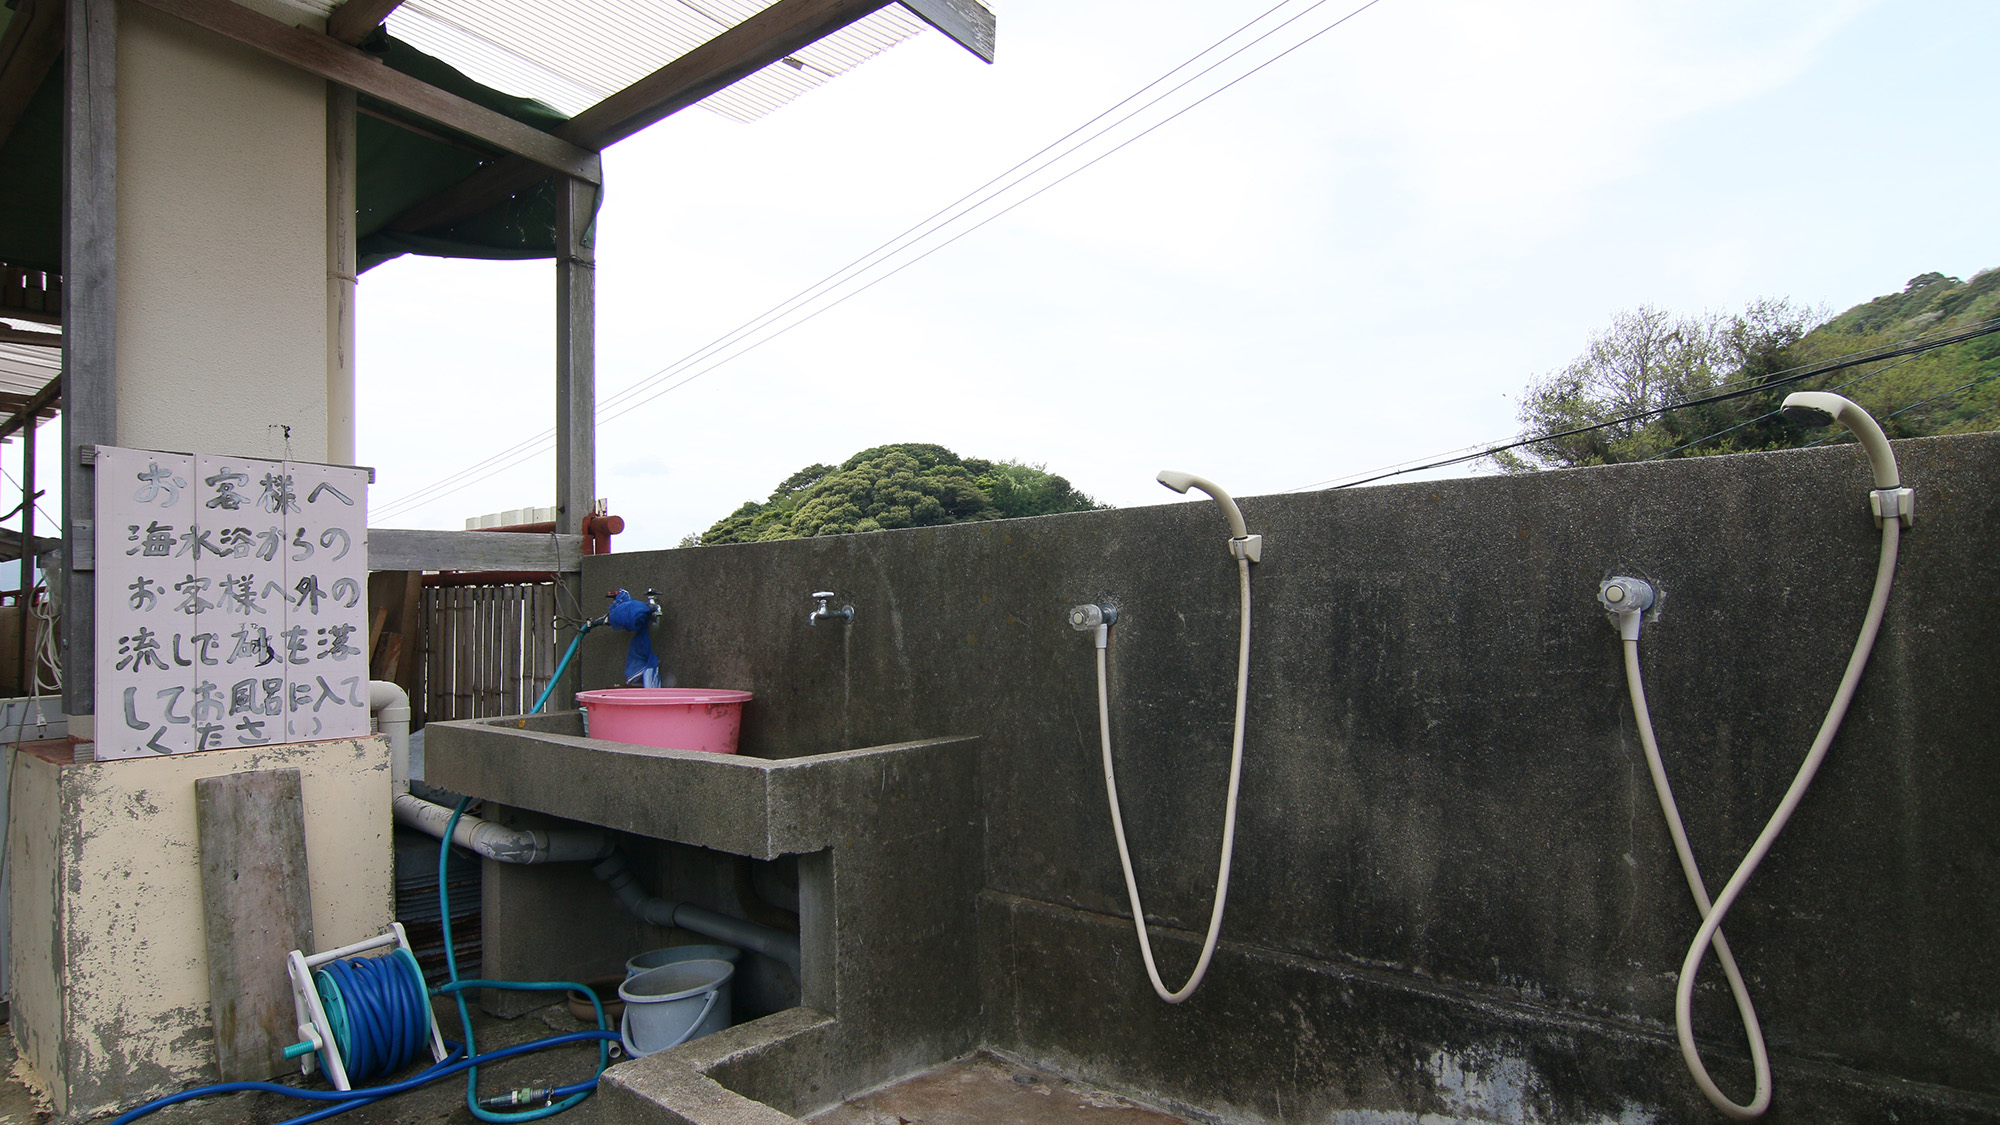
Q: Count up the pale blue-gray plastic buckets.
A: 2